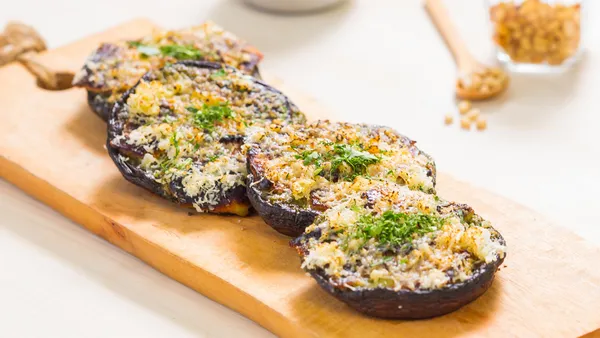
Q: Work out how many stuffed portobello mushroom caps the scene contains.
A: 4